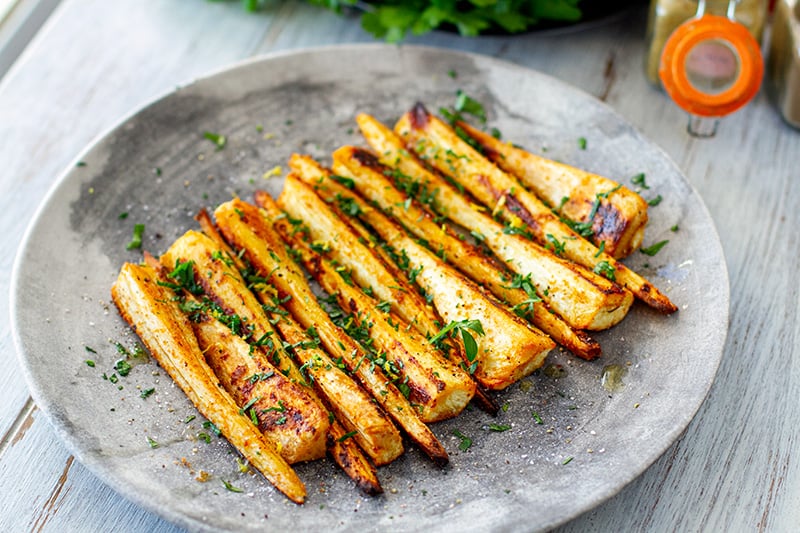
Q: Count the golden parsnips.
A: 12